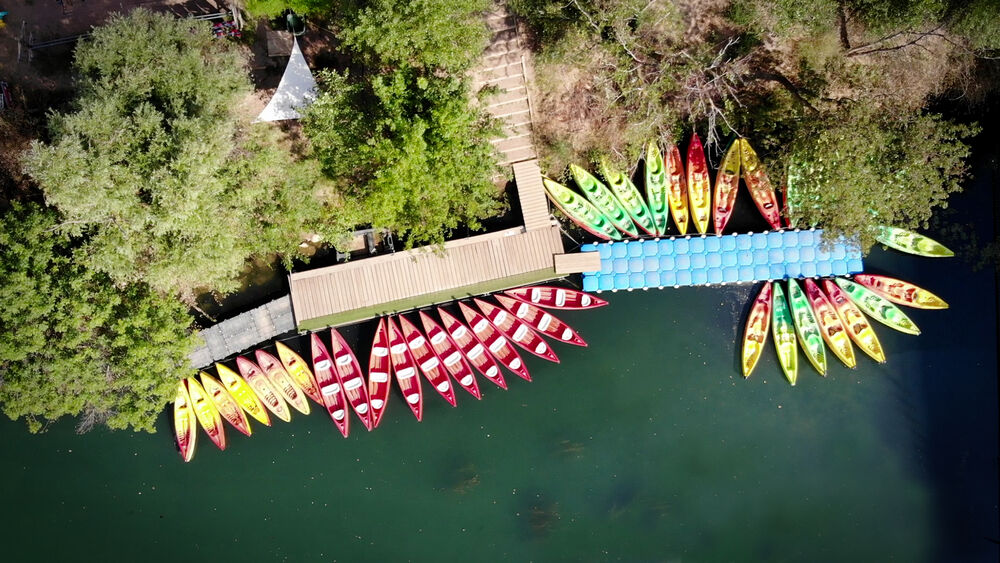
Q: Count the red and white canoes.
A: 11